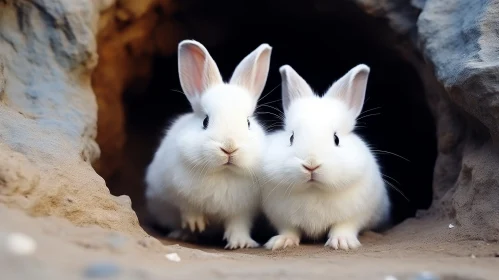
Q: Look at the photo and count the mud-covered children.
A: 0